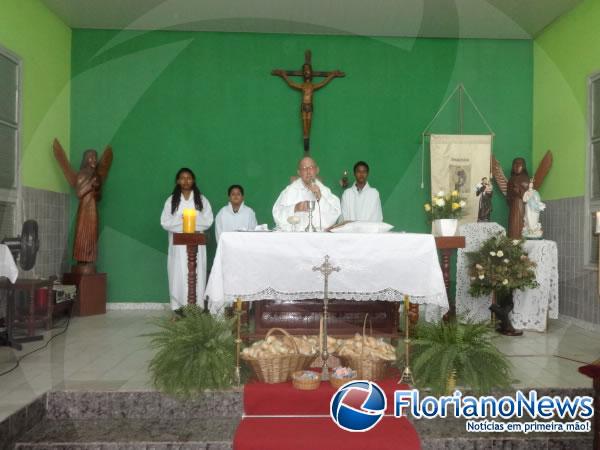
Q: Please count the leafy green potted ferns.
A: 2